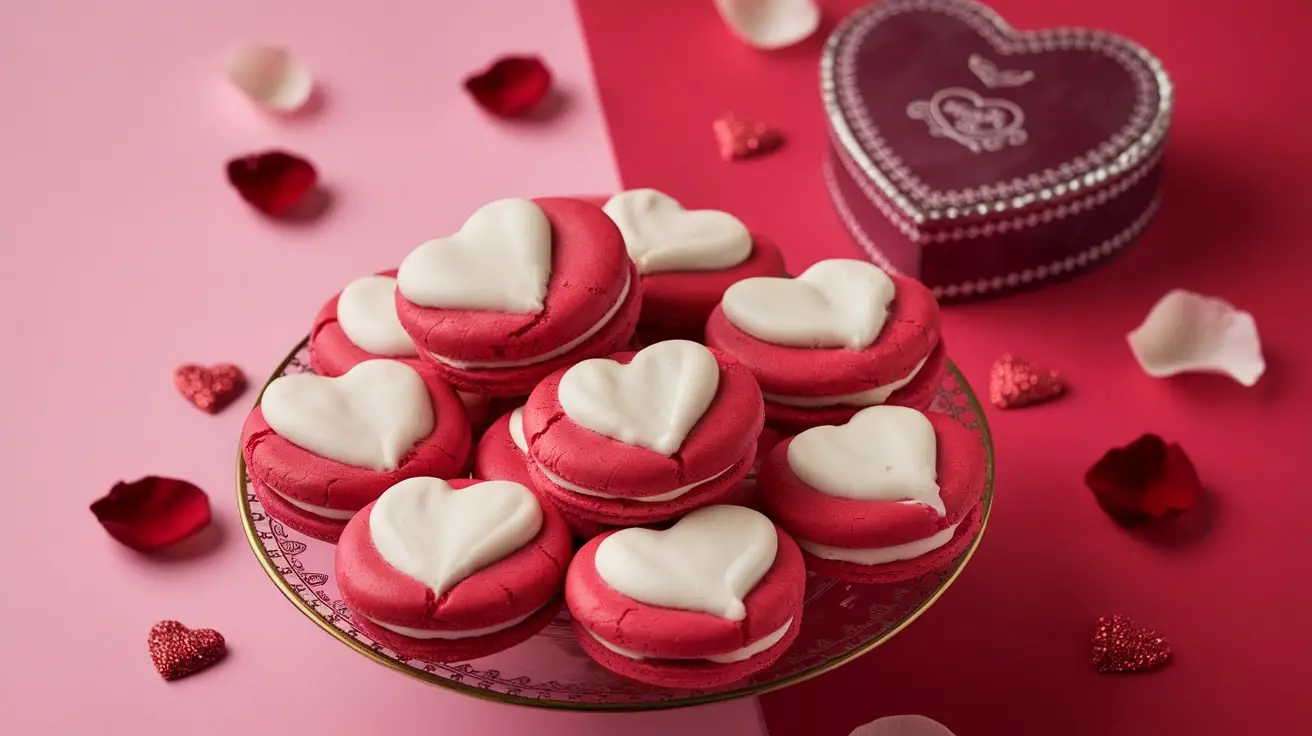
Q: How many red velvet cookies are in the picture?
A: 10